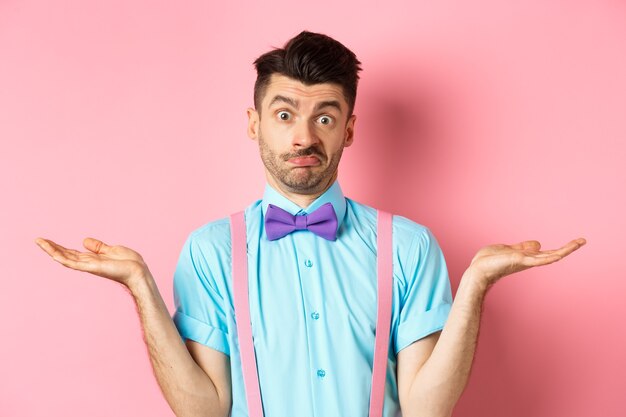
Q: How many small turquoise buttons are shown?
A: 3